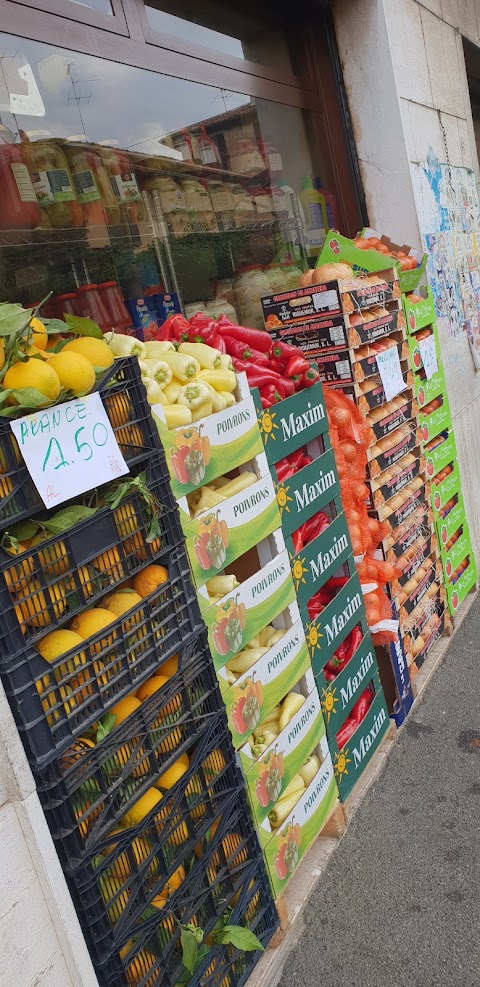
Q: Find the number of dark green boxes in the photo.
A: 6